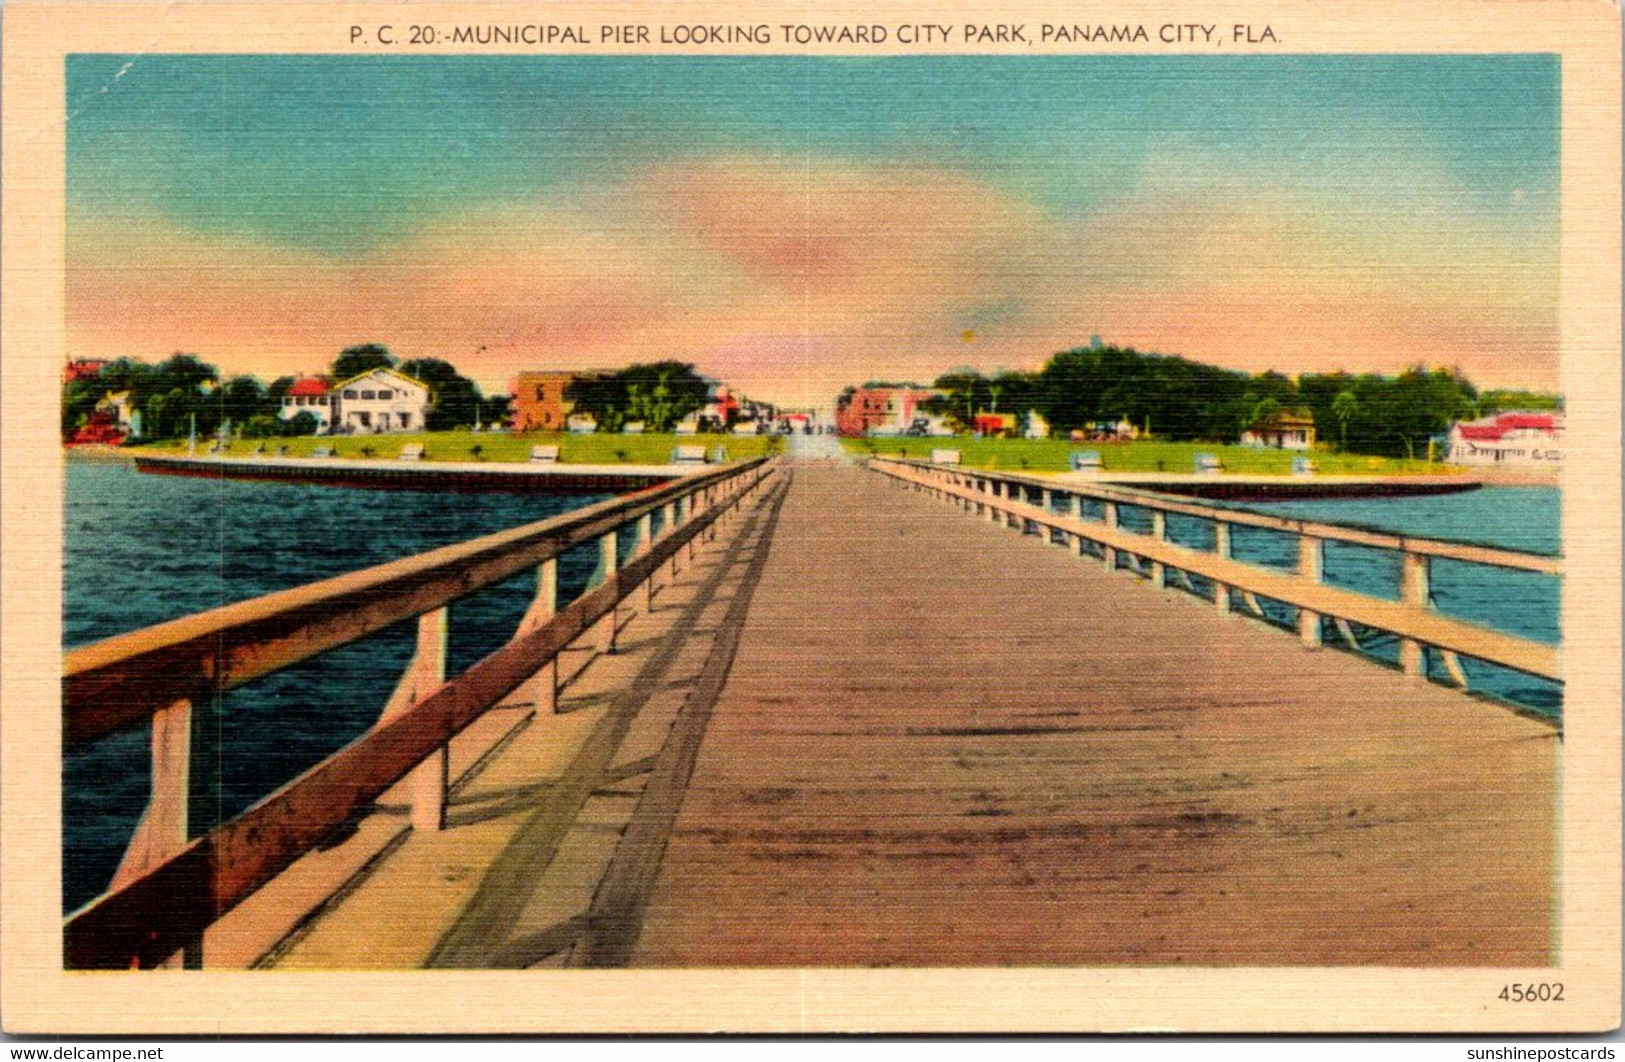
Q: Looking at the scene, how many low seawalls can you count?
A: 2